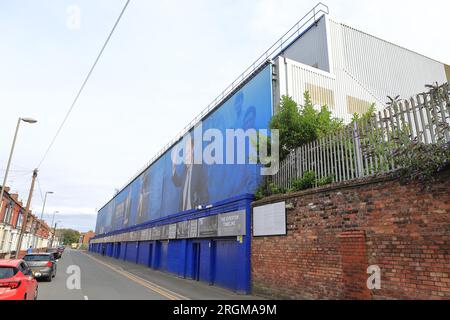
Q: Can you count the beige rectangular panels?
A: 2